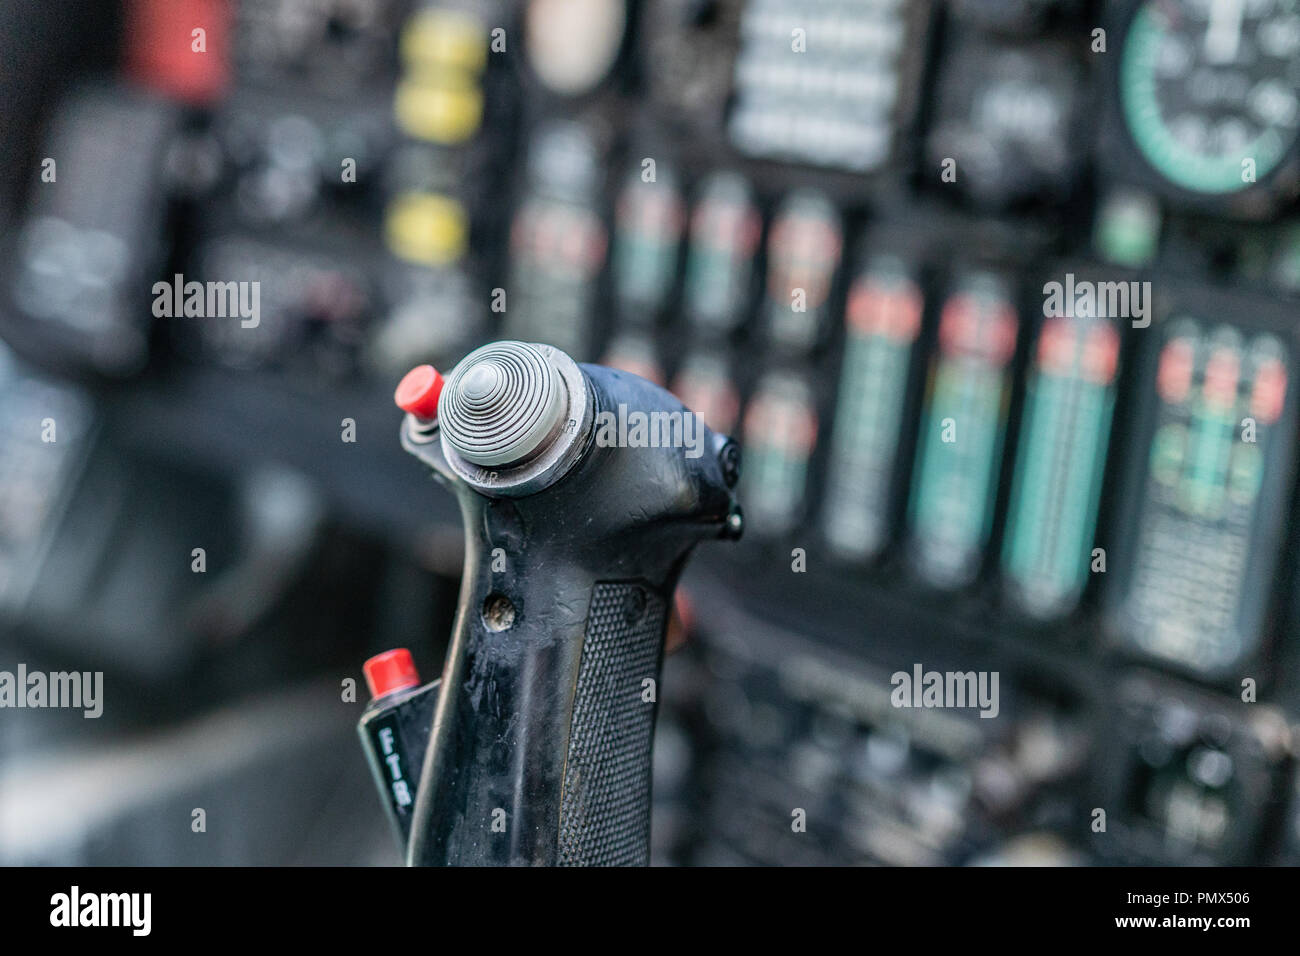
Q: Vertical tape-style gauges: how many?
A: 11